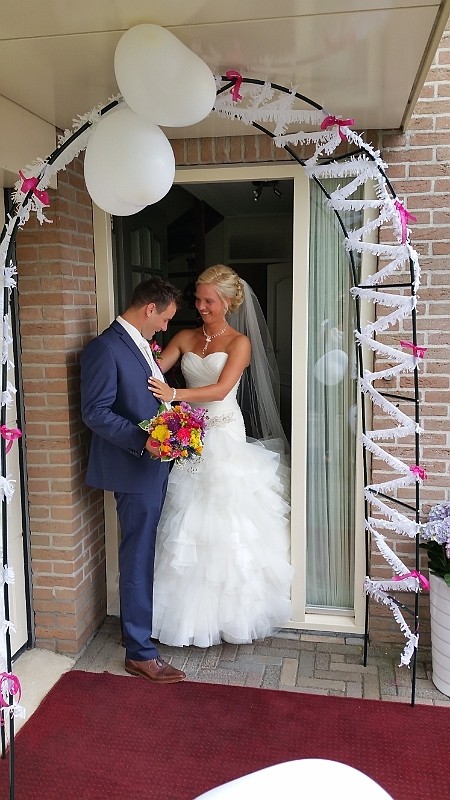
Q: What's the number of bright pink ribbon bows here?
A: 9